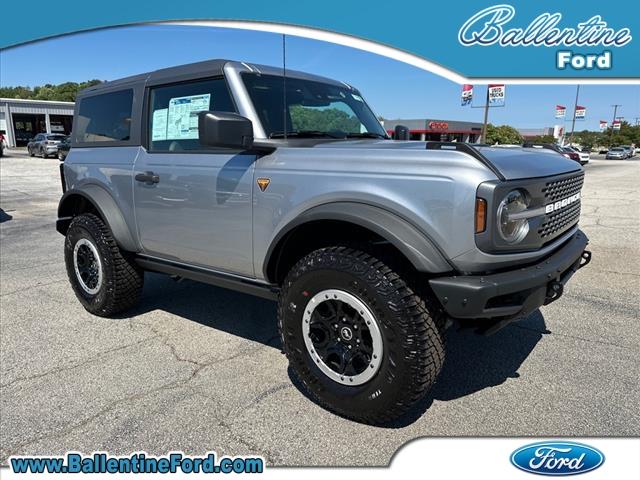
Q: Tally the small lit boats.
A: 0